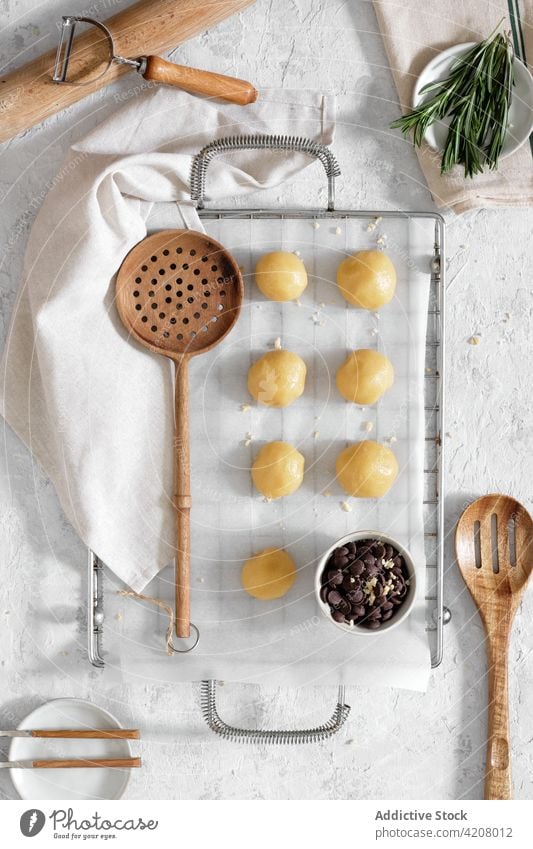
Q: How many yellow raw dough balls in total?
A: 7